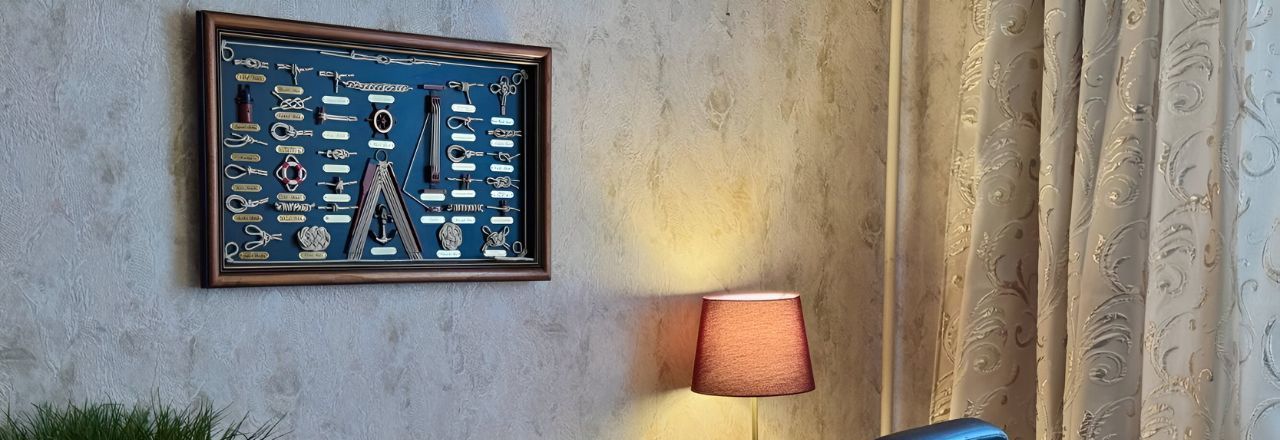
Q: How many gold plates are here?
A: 12